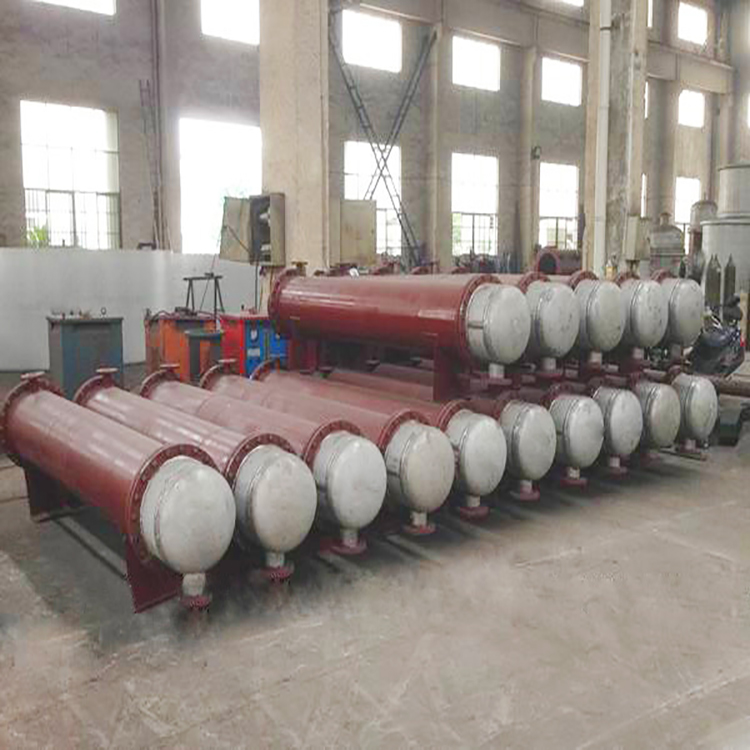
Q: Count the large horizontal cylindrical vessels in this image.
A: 15